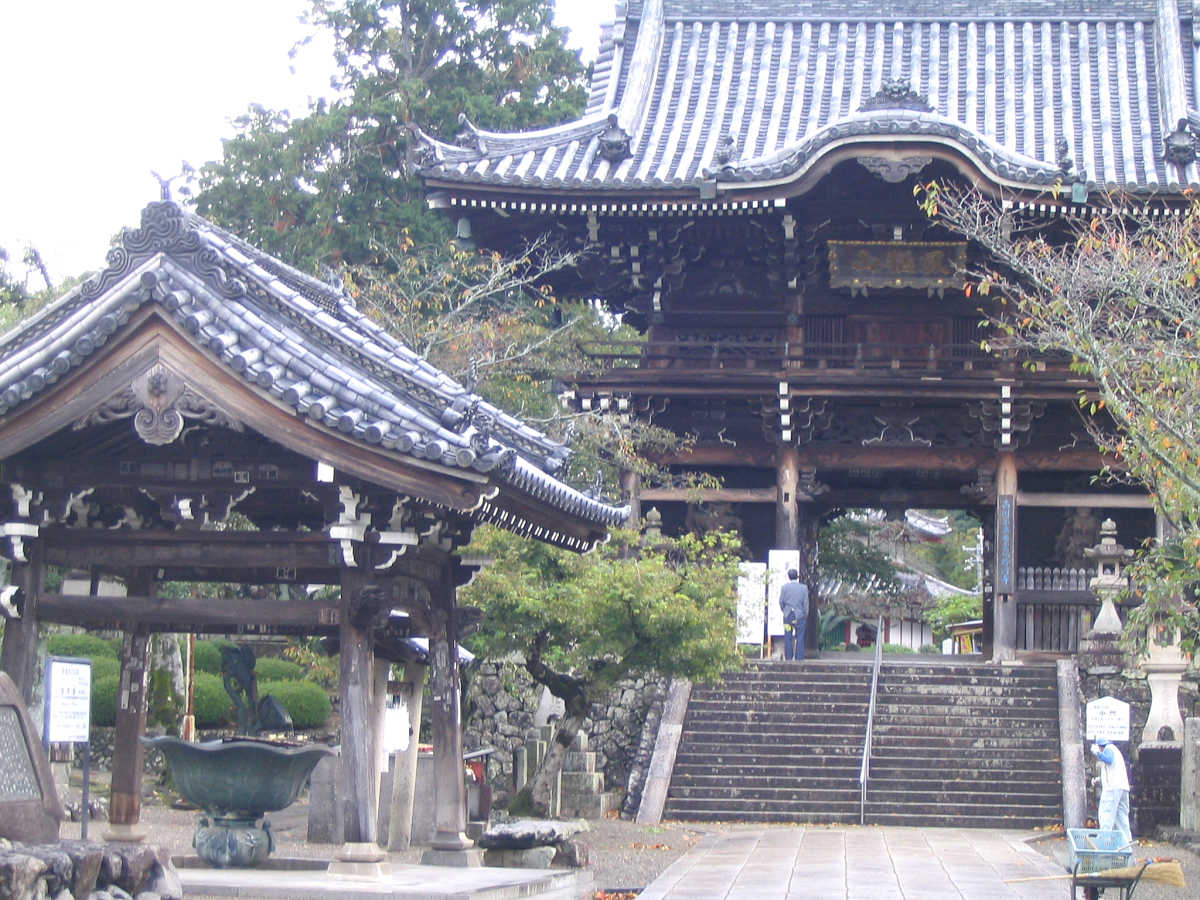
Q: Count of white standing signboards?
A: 4